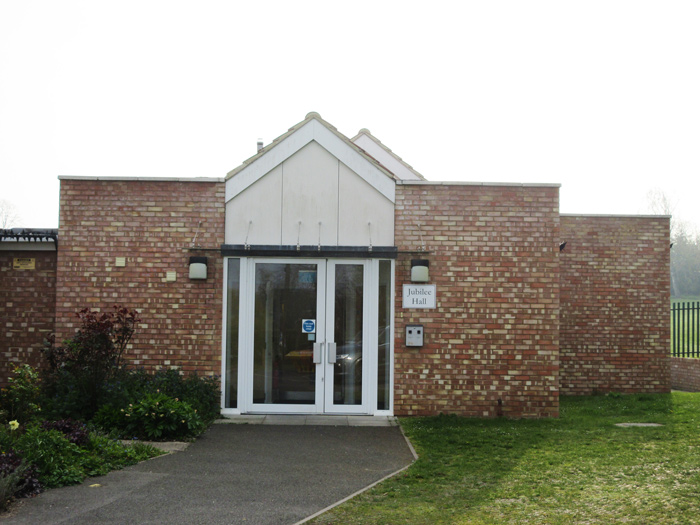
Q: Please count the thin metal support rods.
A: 6